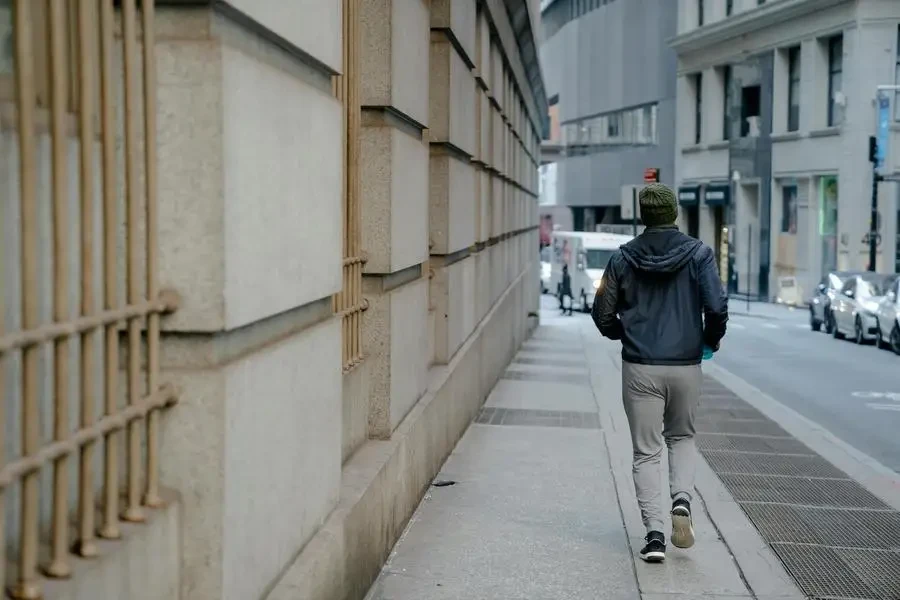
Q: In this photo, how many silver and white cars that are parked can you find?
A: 2